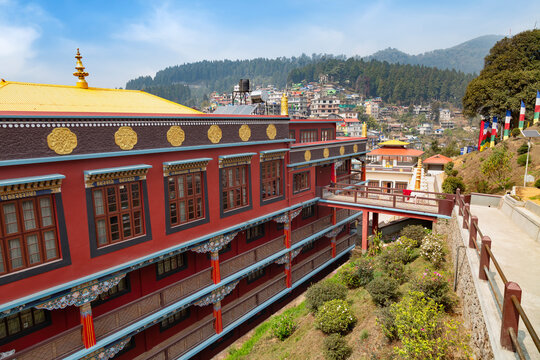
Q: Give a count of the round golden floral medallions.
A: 10